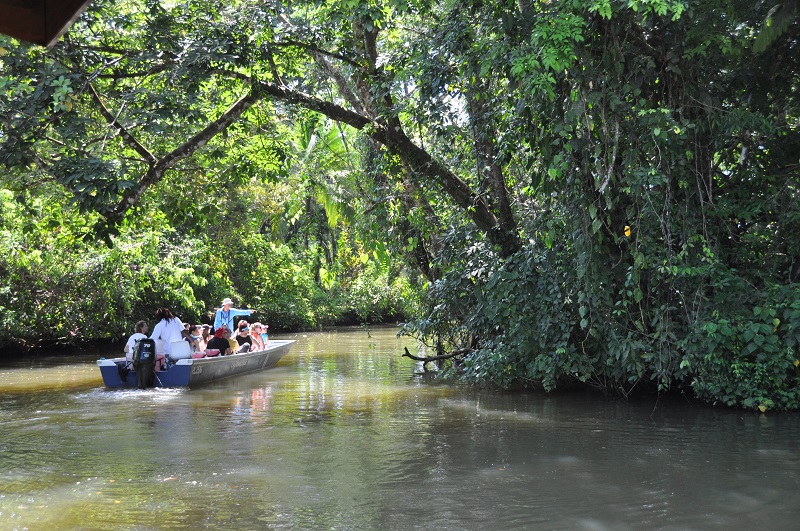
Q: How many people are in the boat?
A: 13